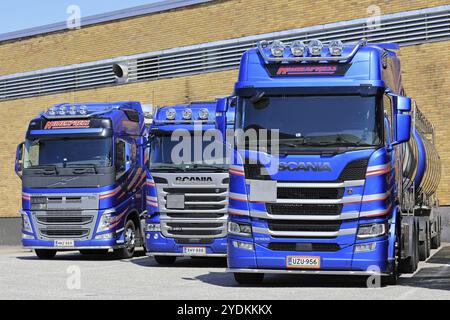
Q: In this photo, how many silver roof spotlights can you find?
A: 11